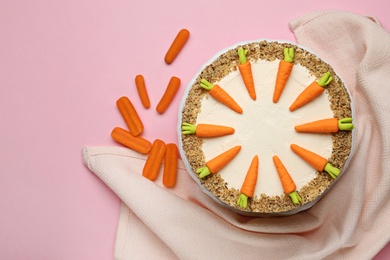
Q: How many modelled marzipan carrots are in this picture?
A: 10